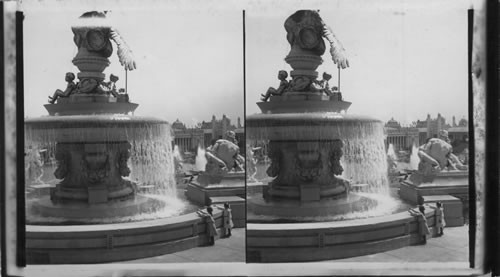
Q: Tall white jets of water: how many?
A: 4